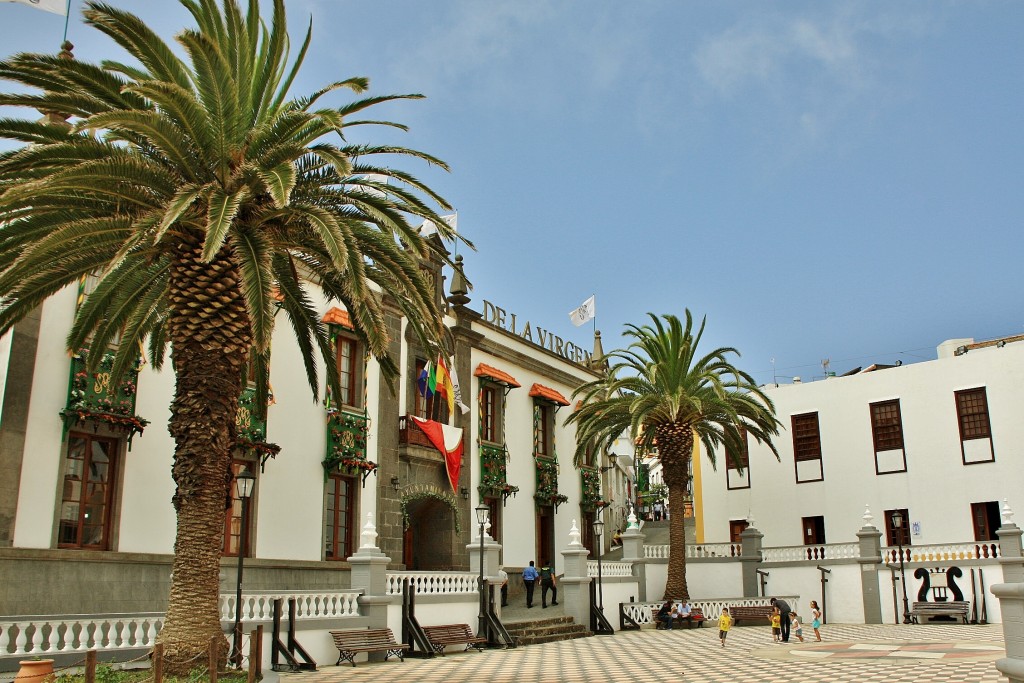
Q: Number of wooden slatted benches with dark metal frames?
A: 5